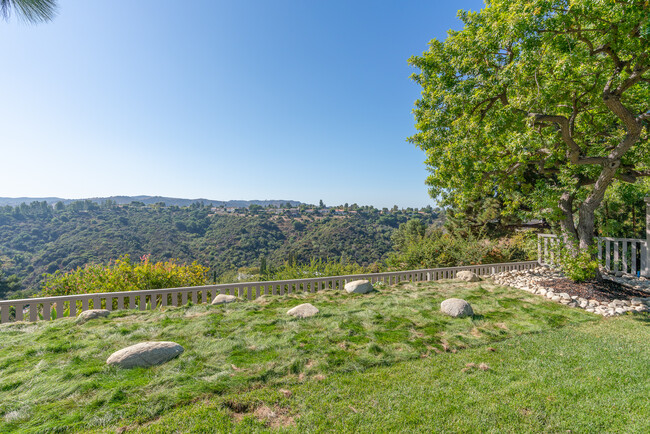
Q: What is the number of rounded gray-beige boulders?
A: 7